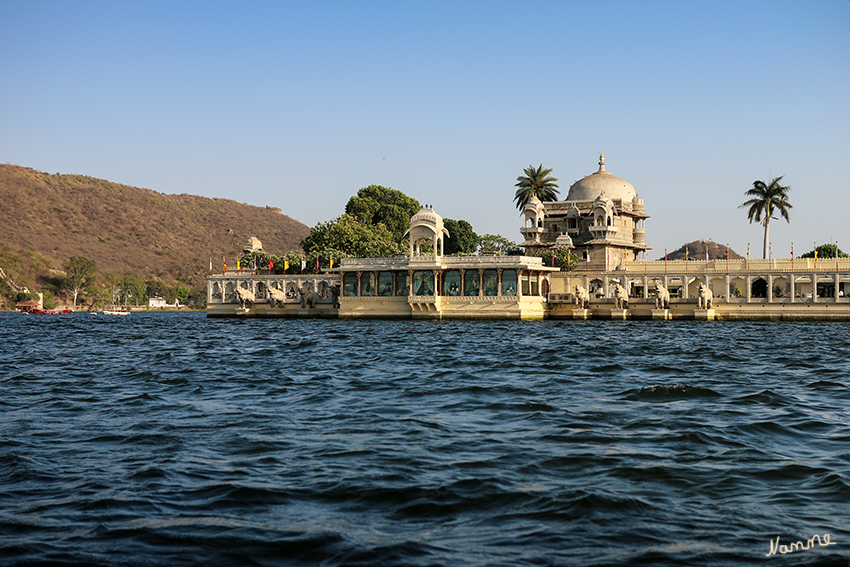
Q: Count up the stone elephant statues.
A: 8